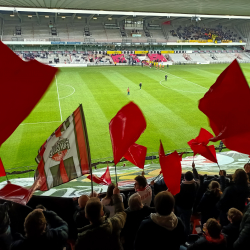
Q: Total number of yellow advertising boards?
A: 3